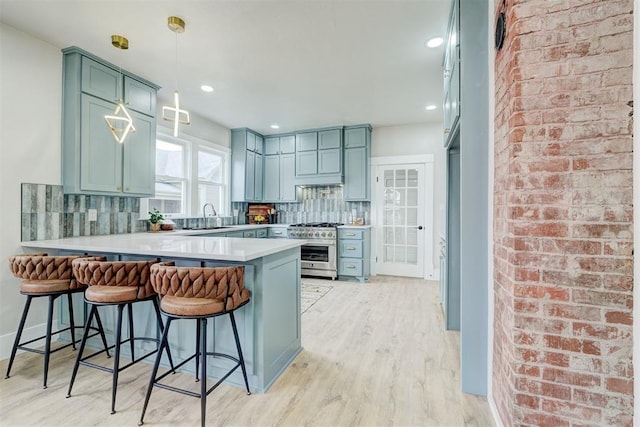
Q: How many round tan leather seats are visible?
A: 3